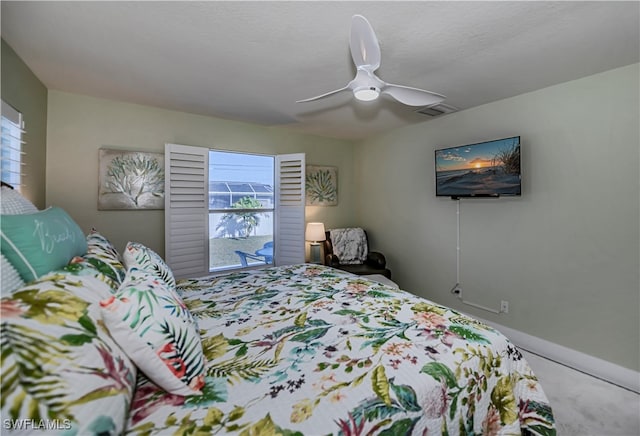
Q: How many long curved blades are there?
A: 3